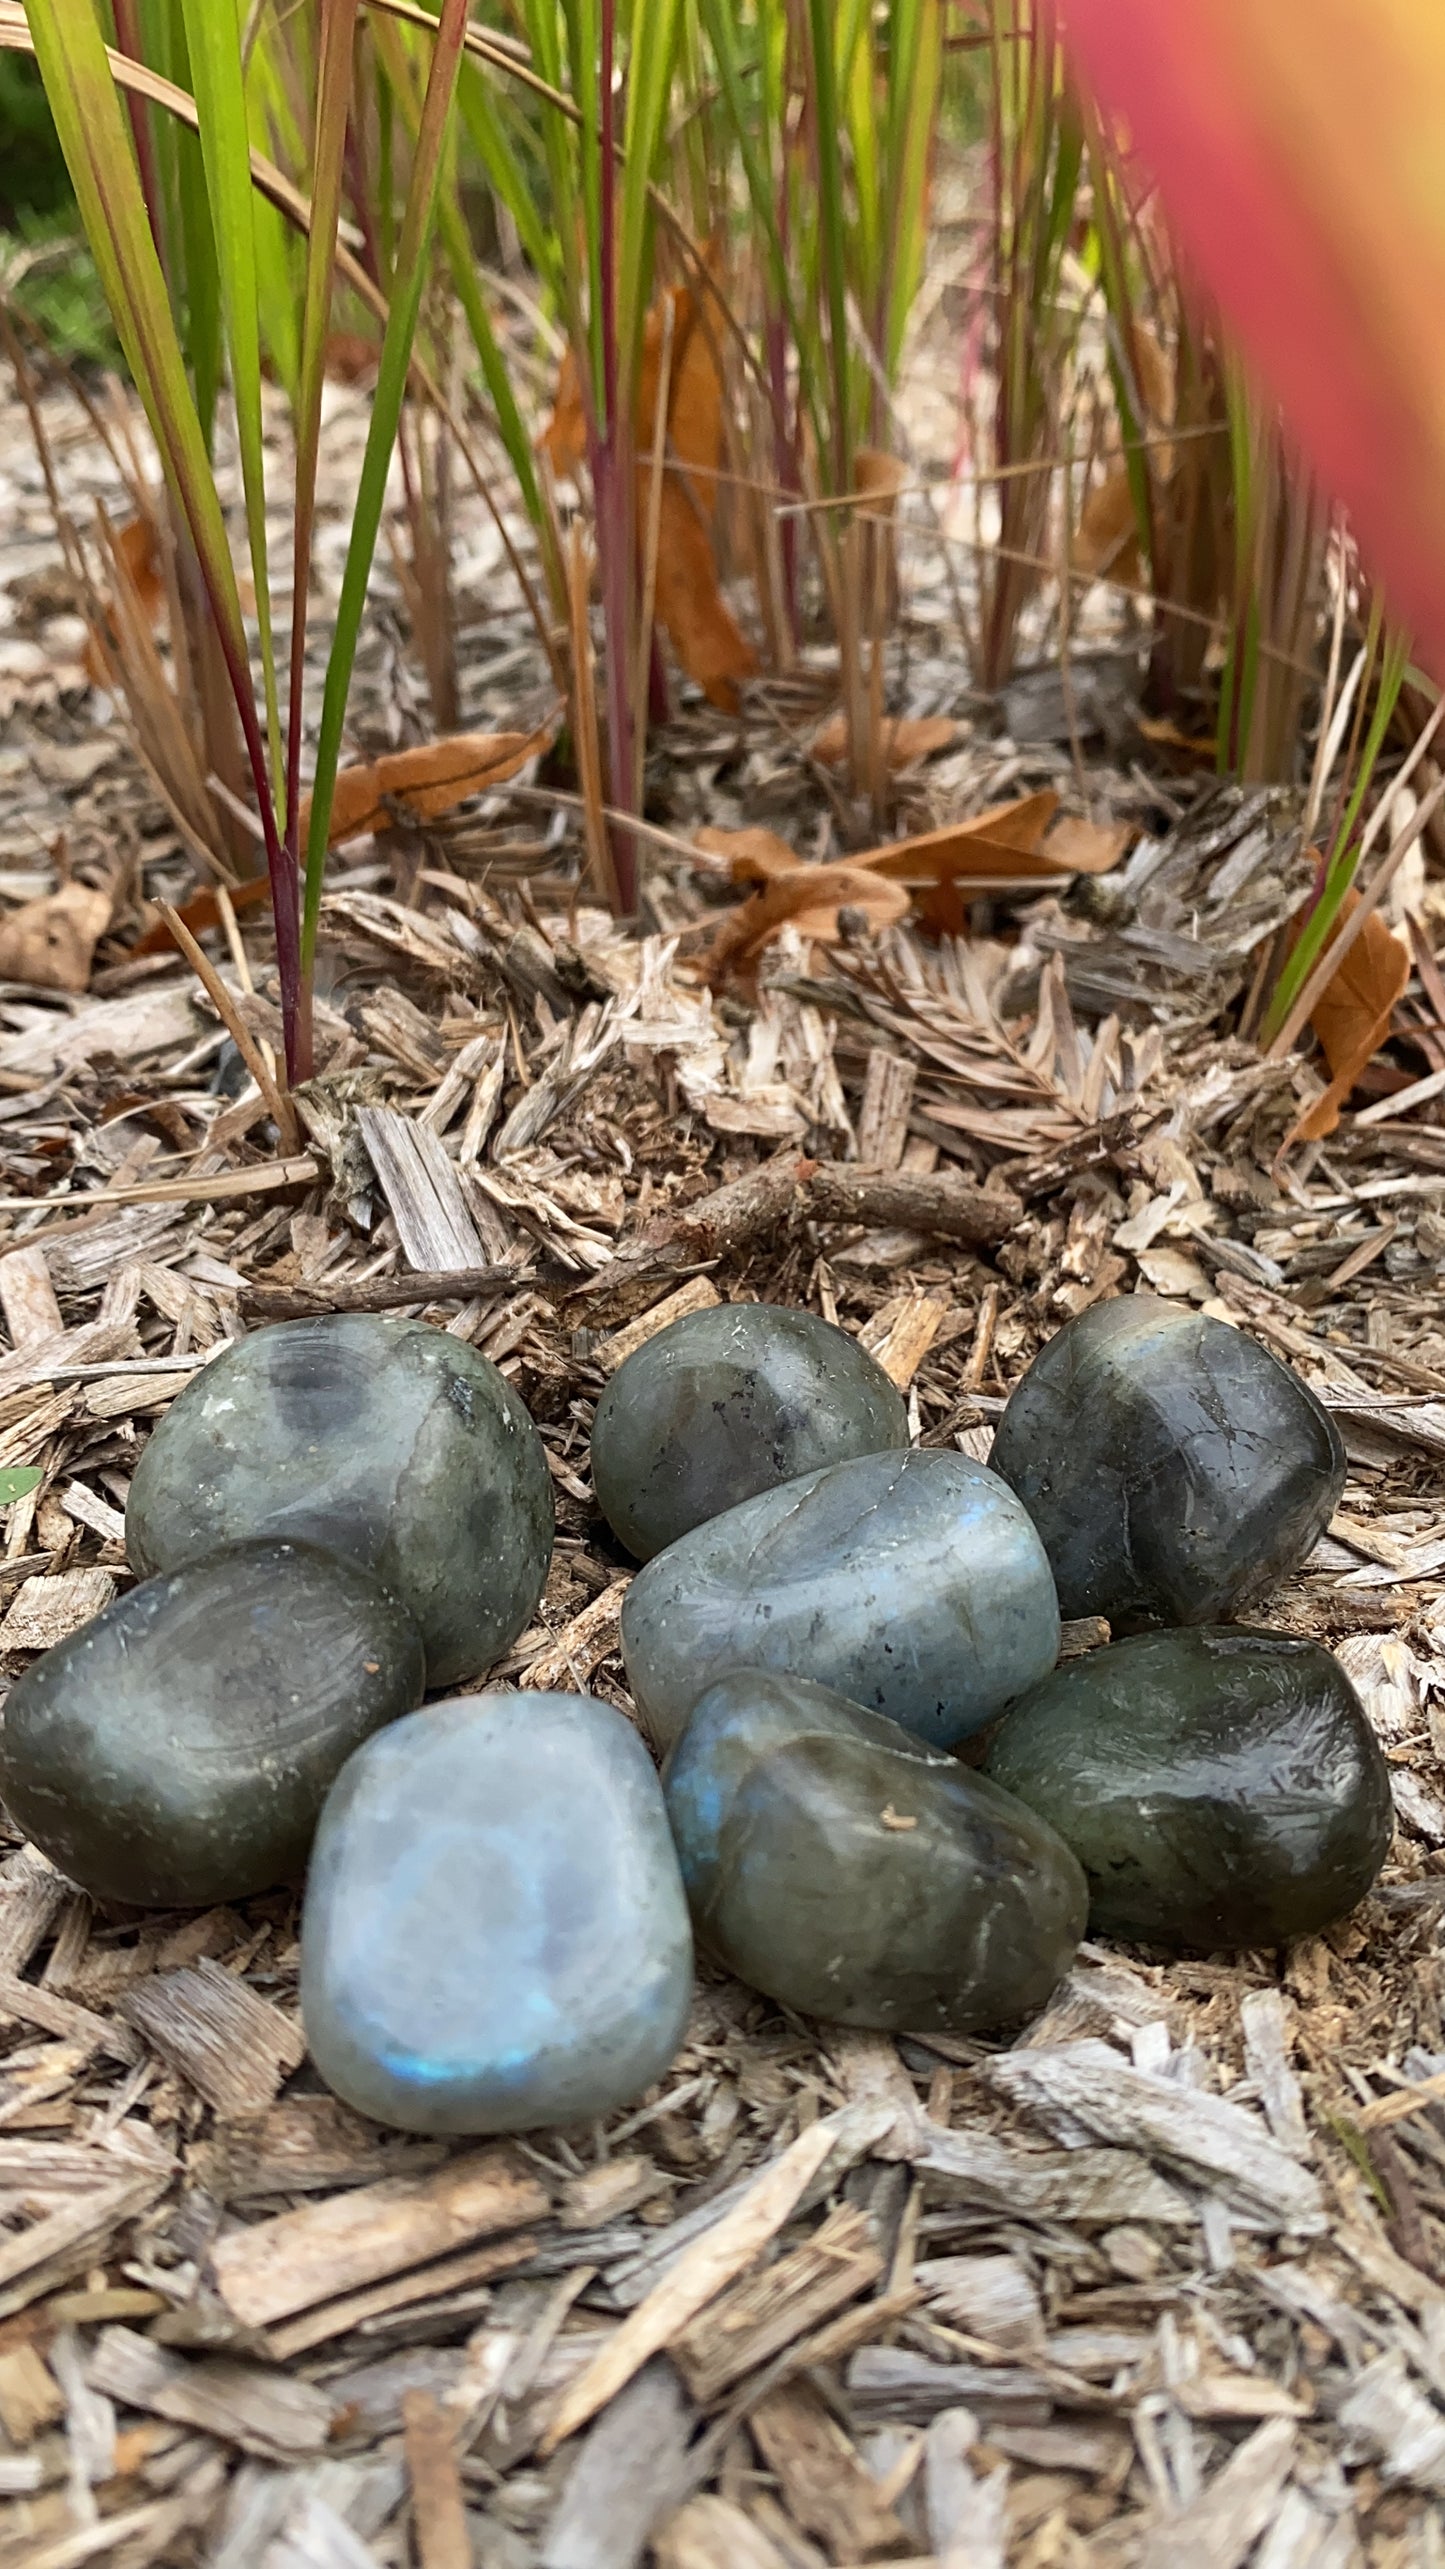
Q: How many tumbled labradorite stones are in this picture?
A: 8